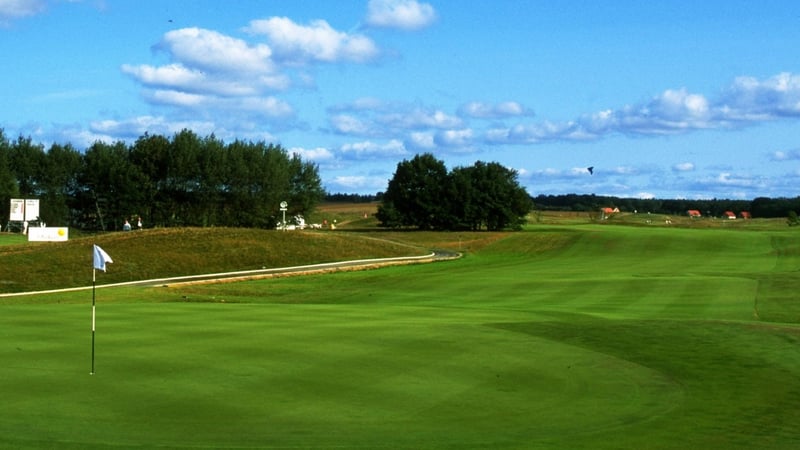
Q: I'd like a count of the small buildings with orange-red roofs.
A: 4